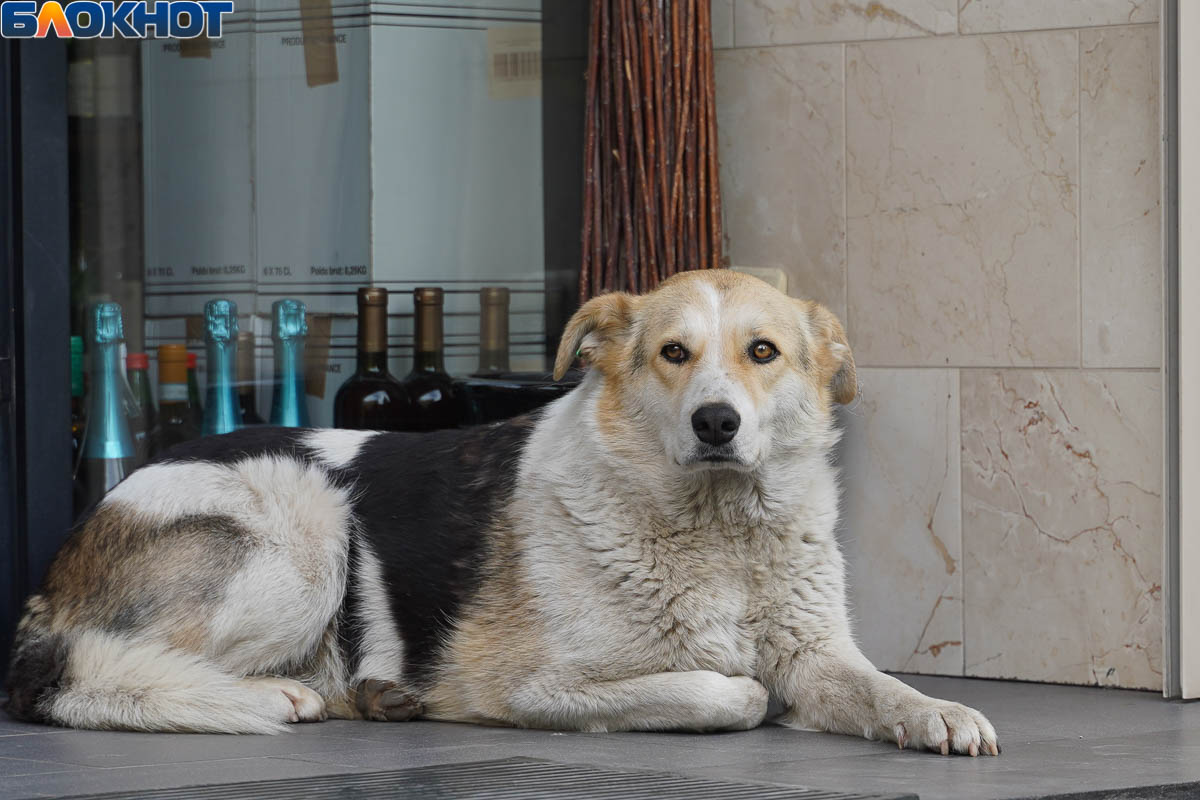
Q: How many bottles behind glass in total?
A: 11